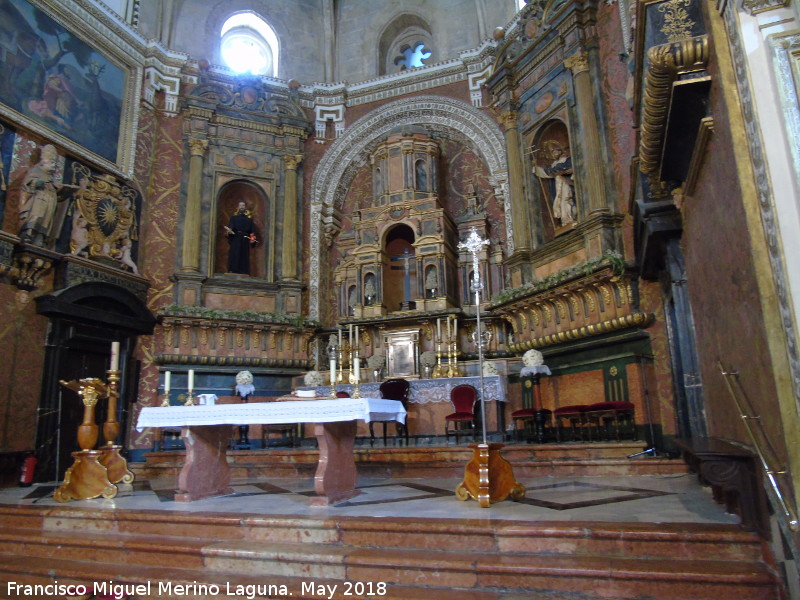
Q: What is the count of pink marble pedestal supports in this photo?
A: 2